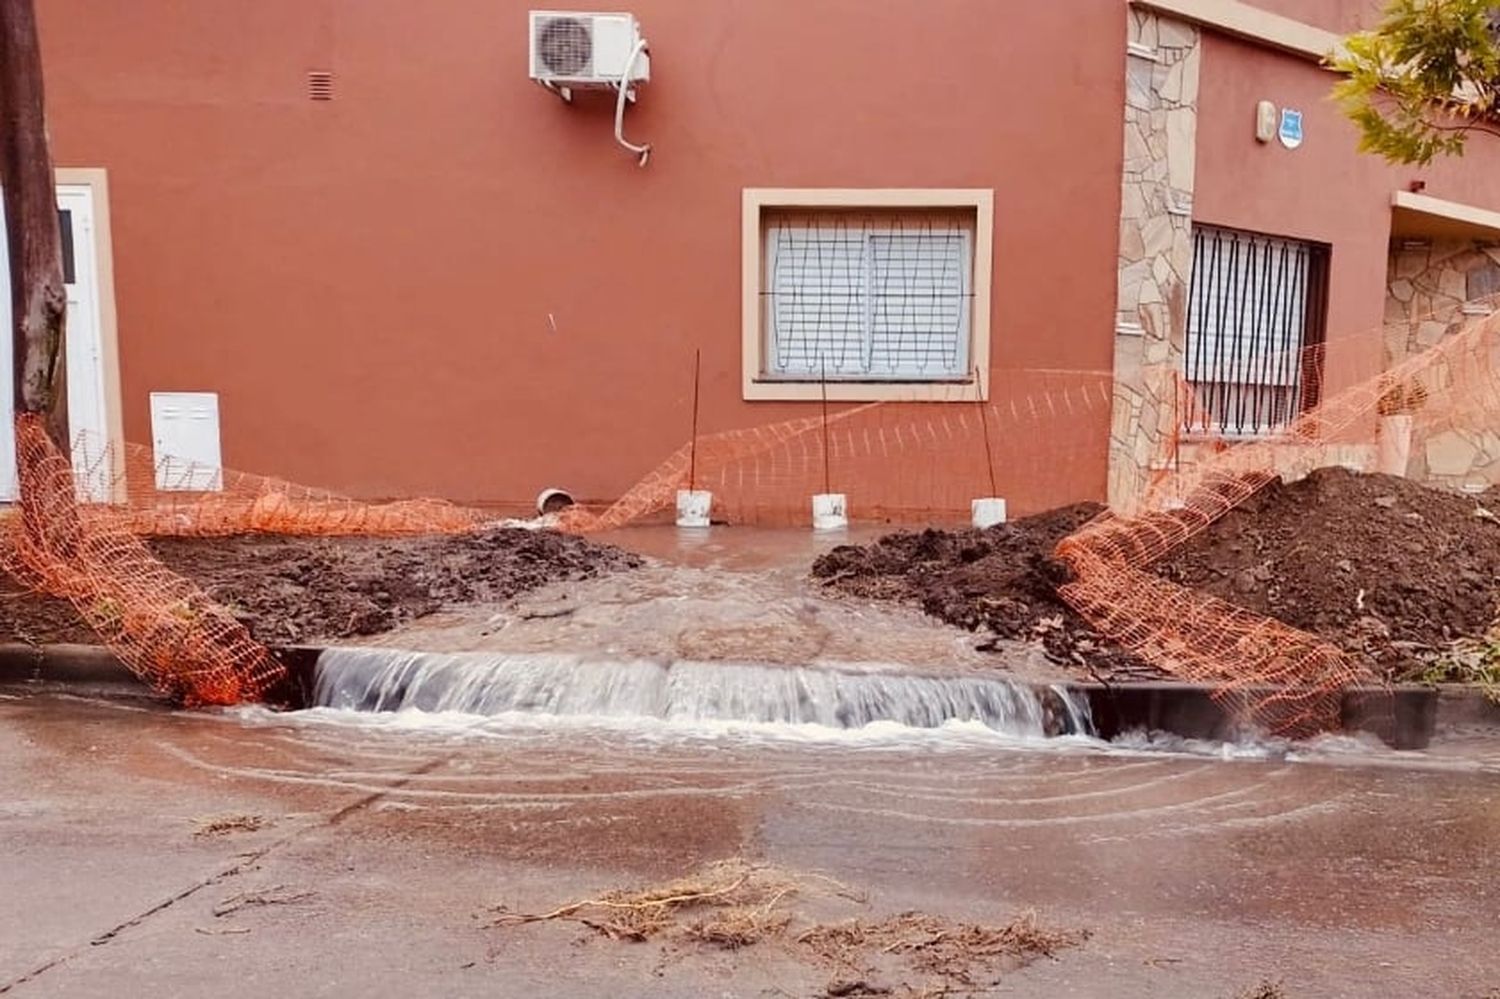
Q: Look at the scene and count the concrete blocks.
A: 3